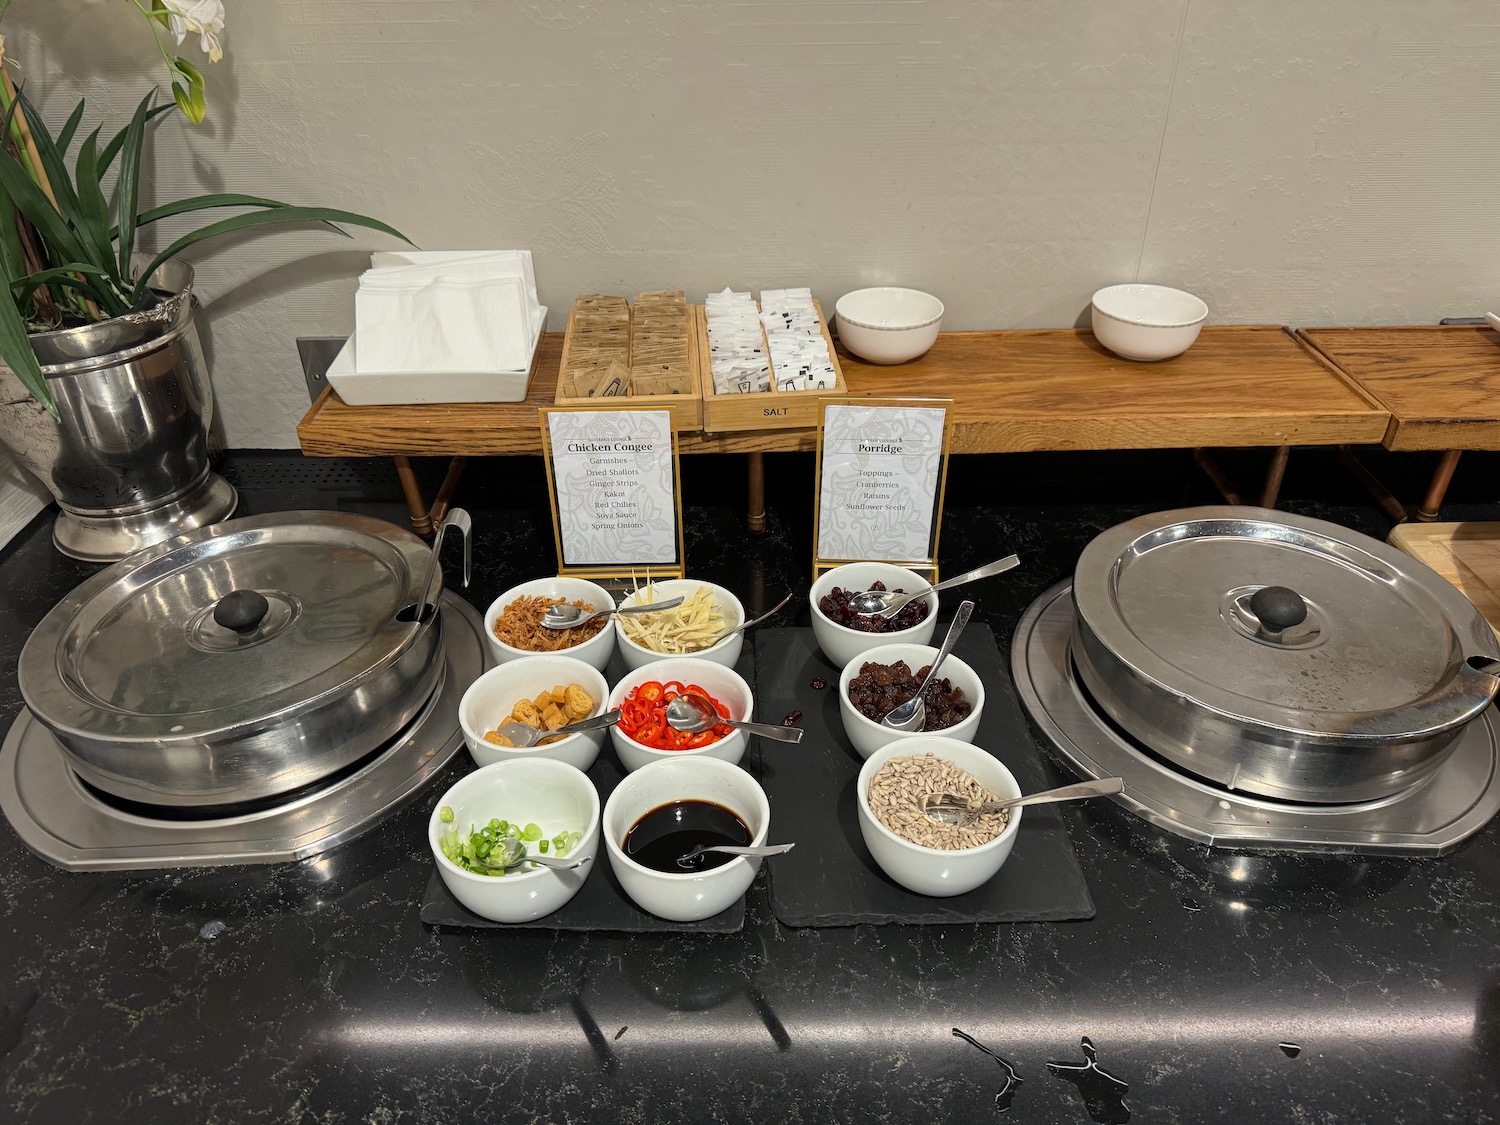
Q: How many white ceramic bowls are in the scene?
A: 11